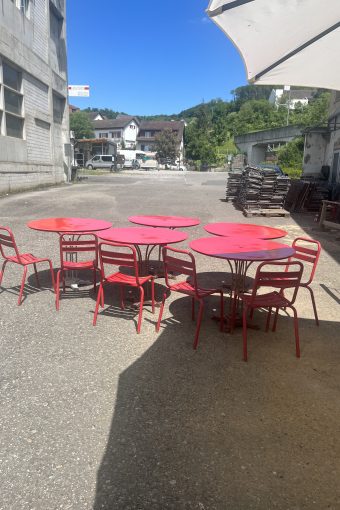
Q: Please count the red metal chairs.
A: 6